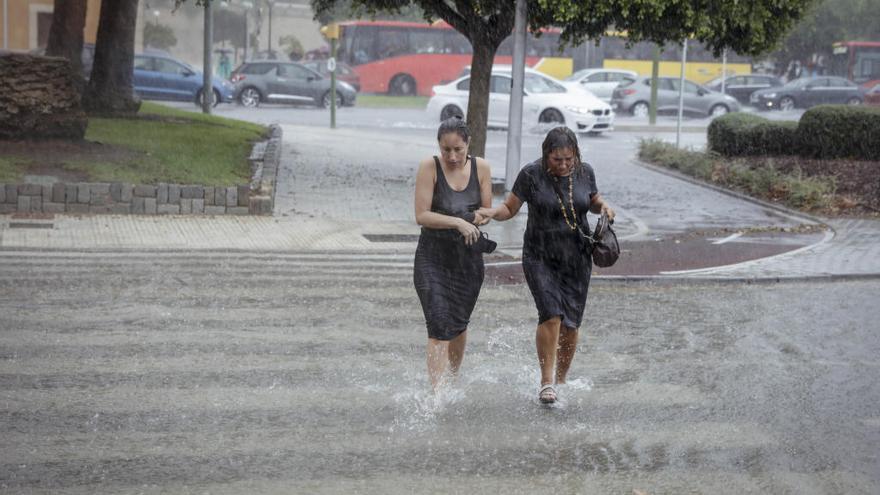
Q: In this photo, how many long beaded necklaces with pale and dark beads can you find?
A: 1